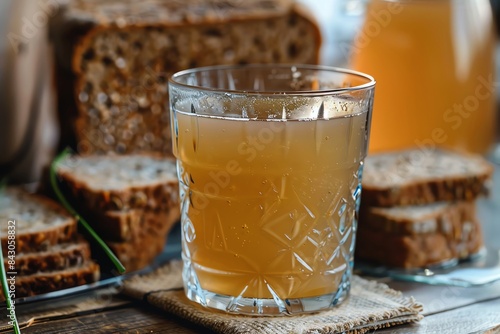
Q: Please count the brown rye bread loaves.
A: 1